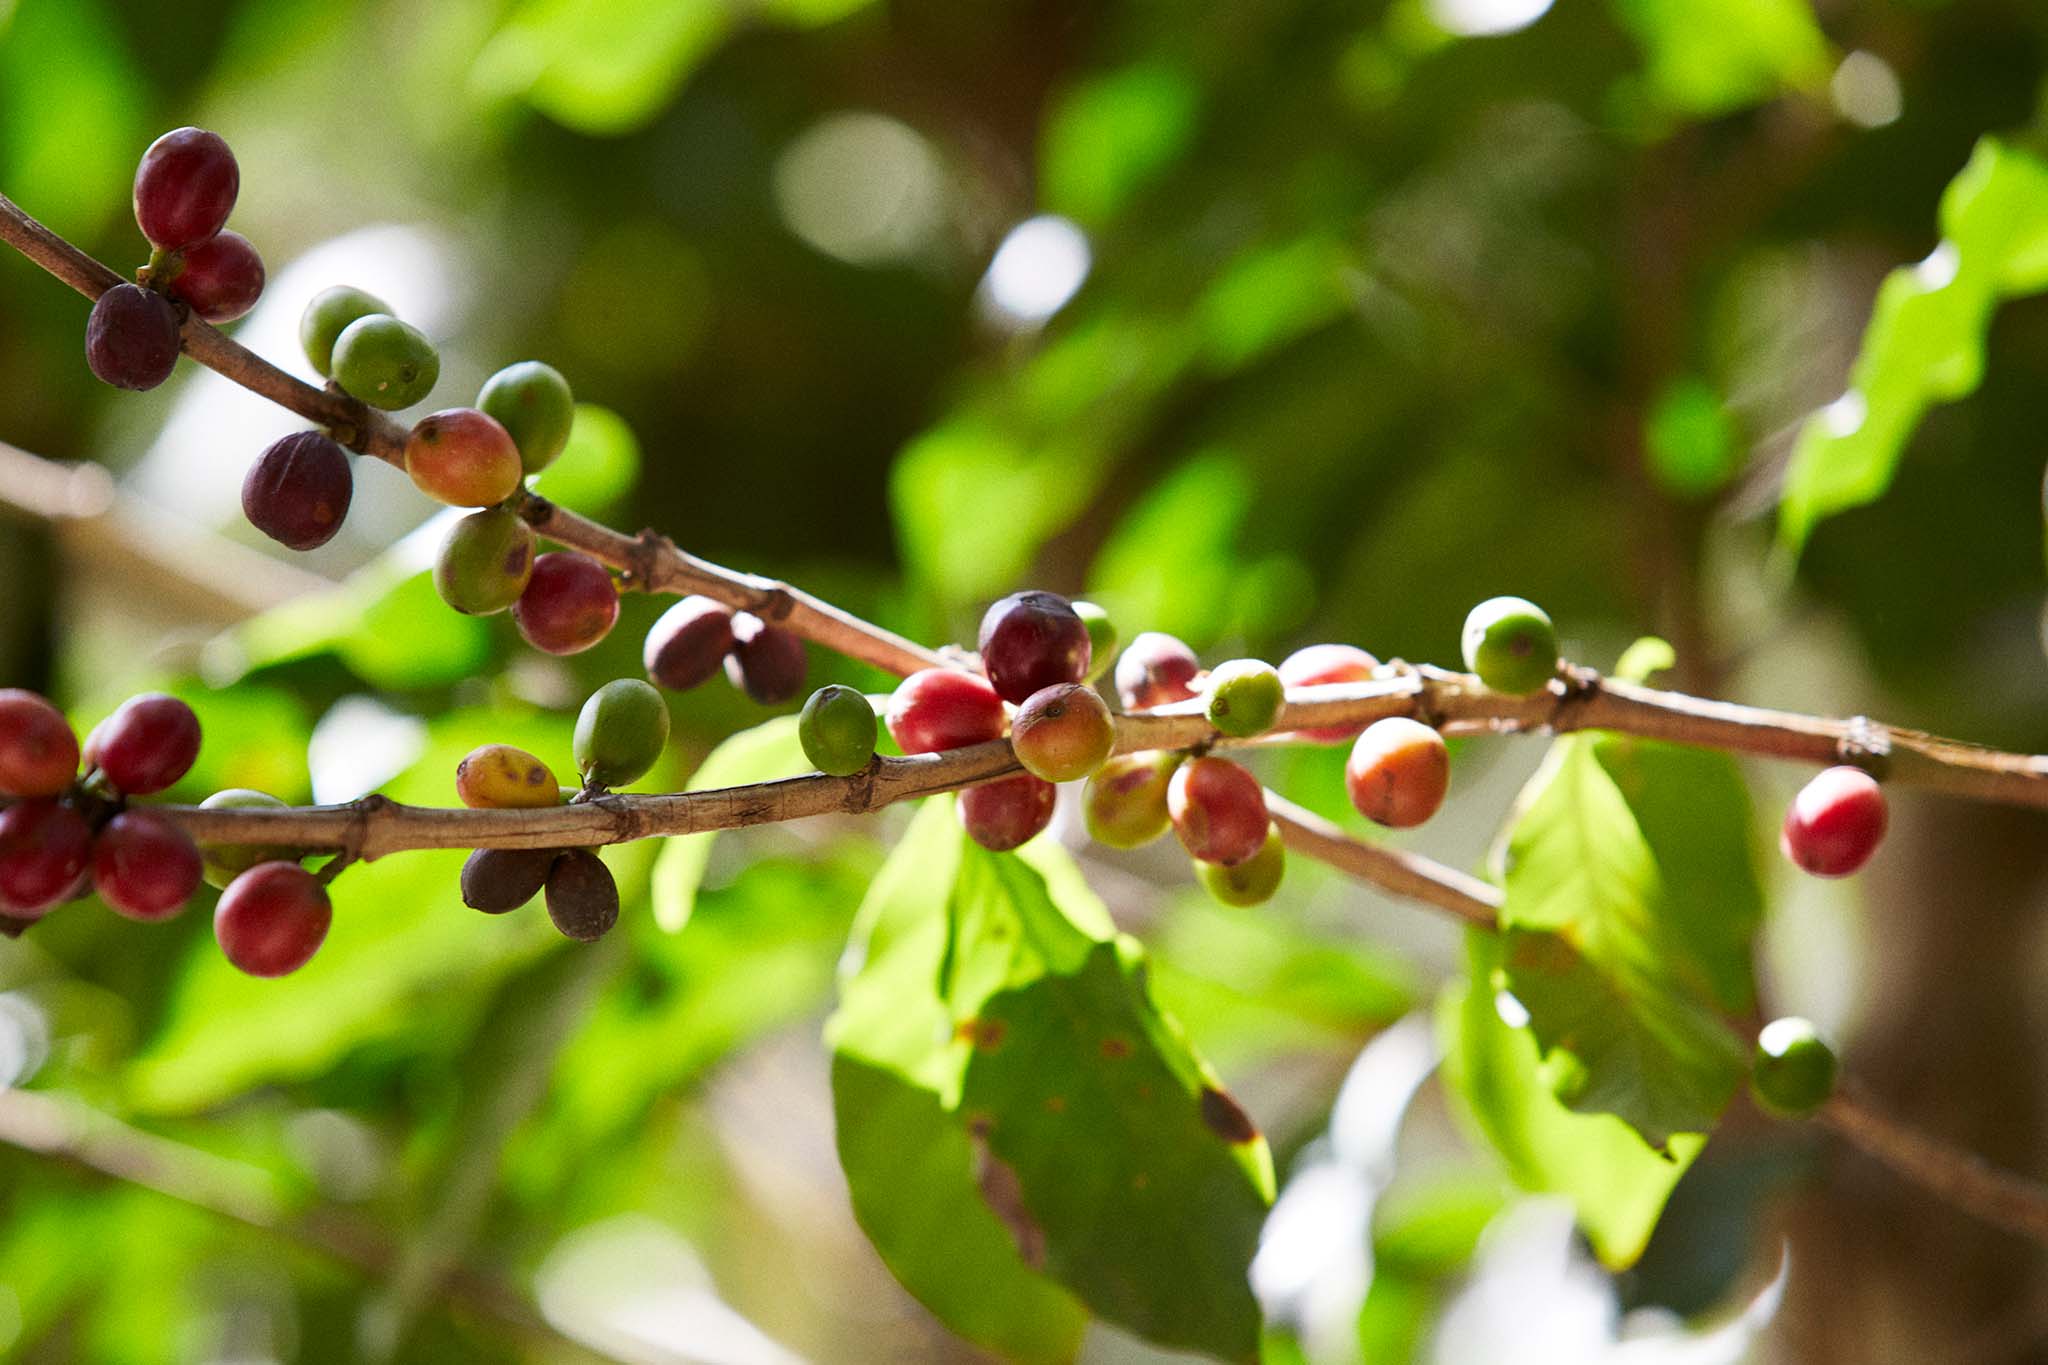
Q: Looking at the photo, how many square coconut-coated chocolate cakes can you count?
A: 0